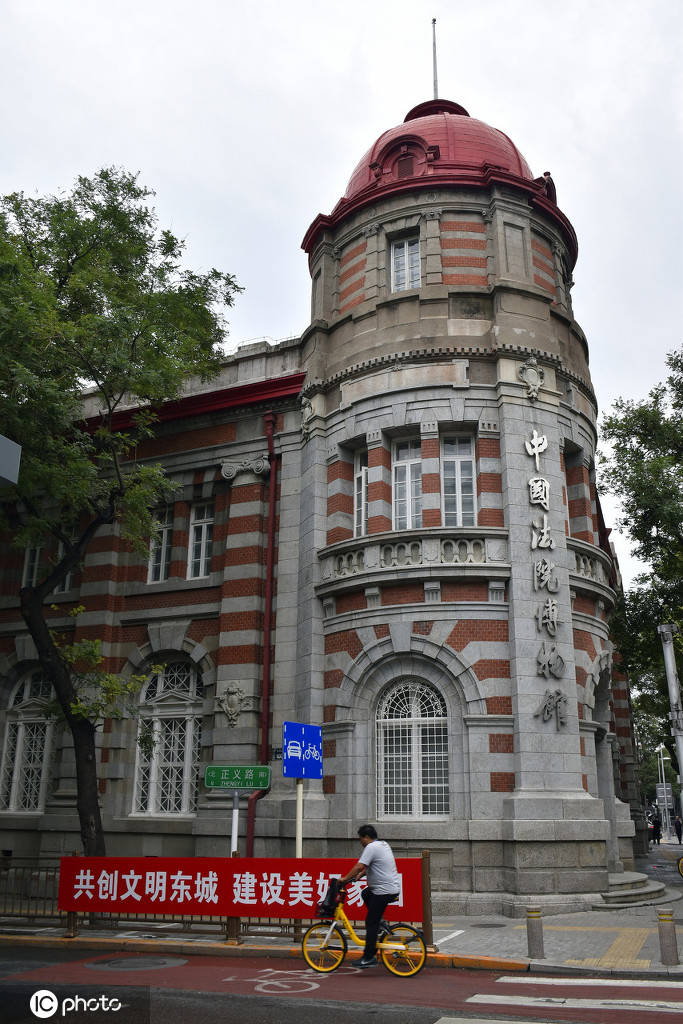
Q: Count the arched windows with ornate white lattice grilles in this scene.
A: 3